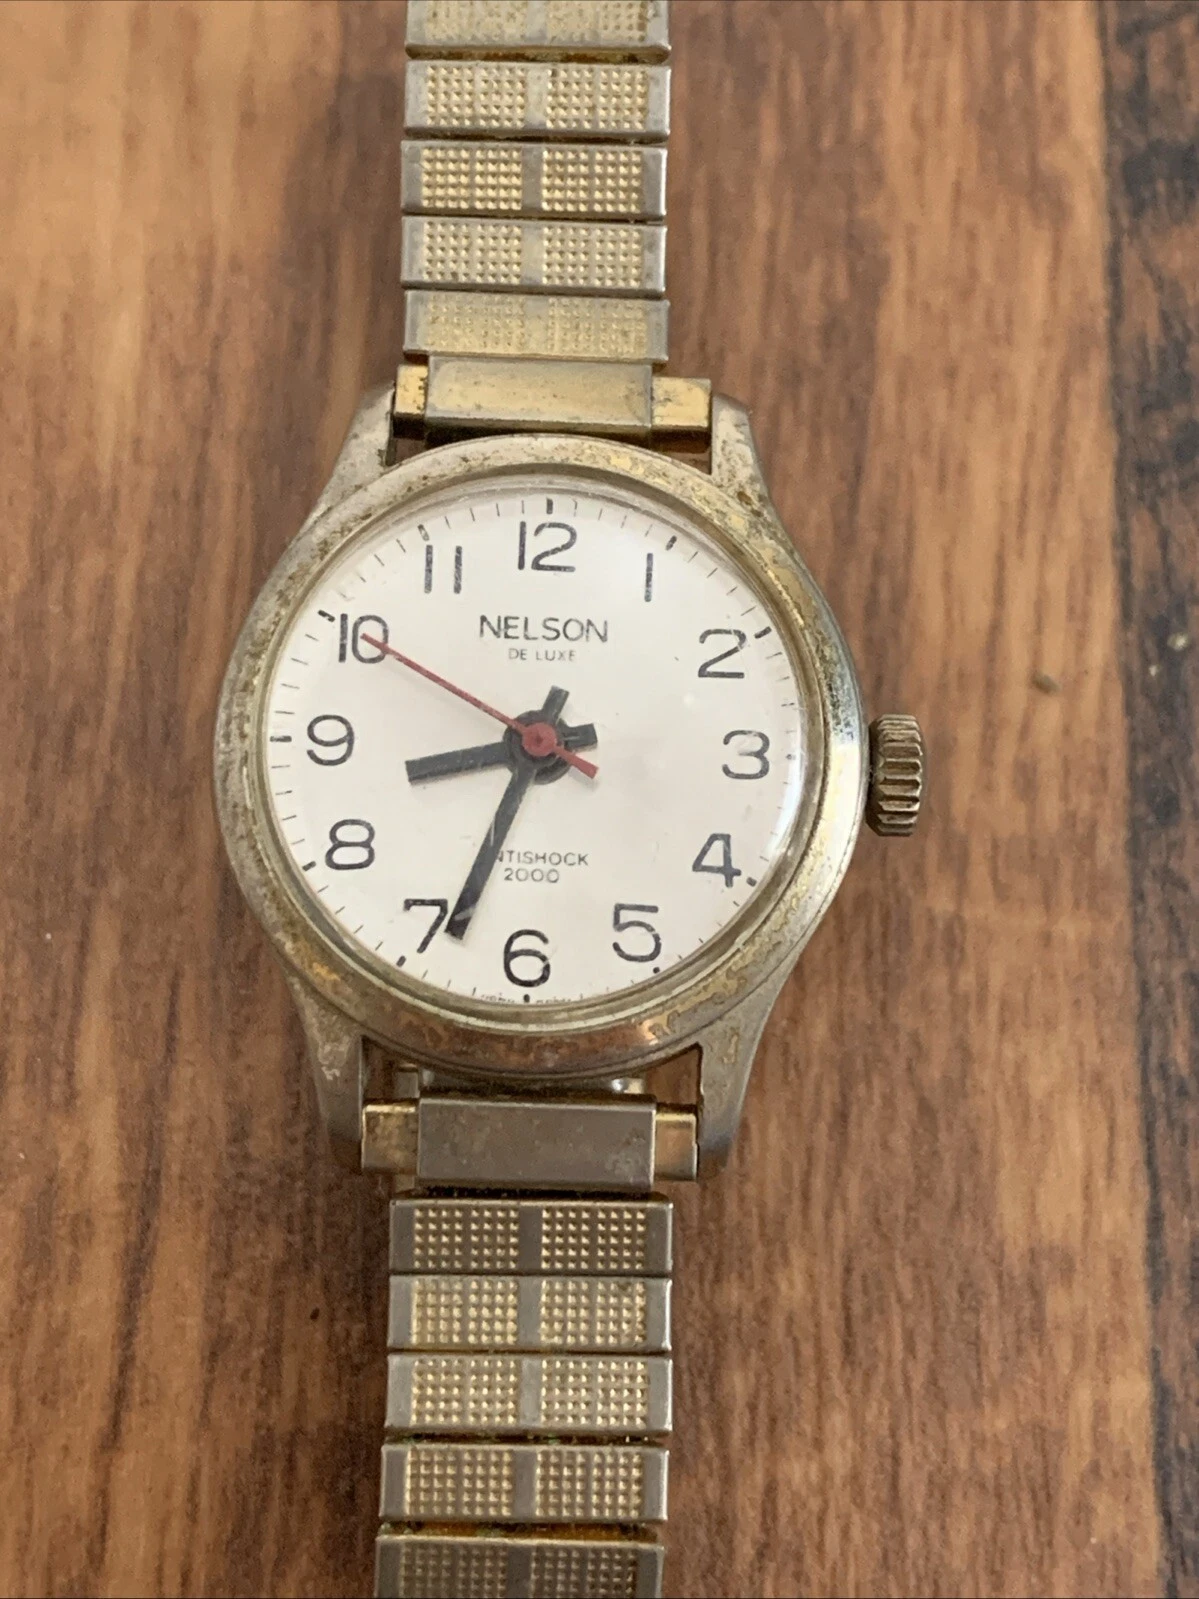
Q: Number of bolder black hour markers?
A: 12